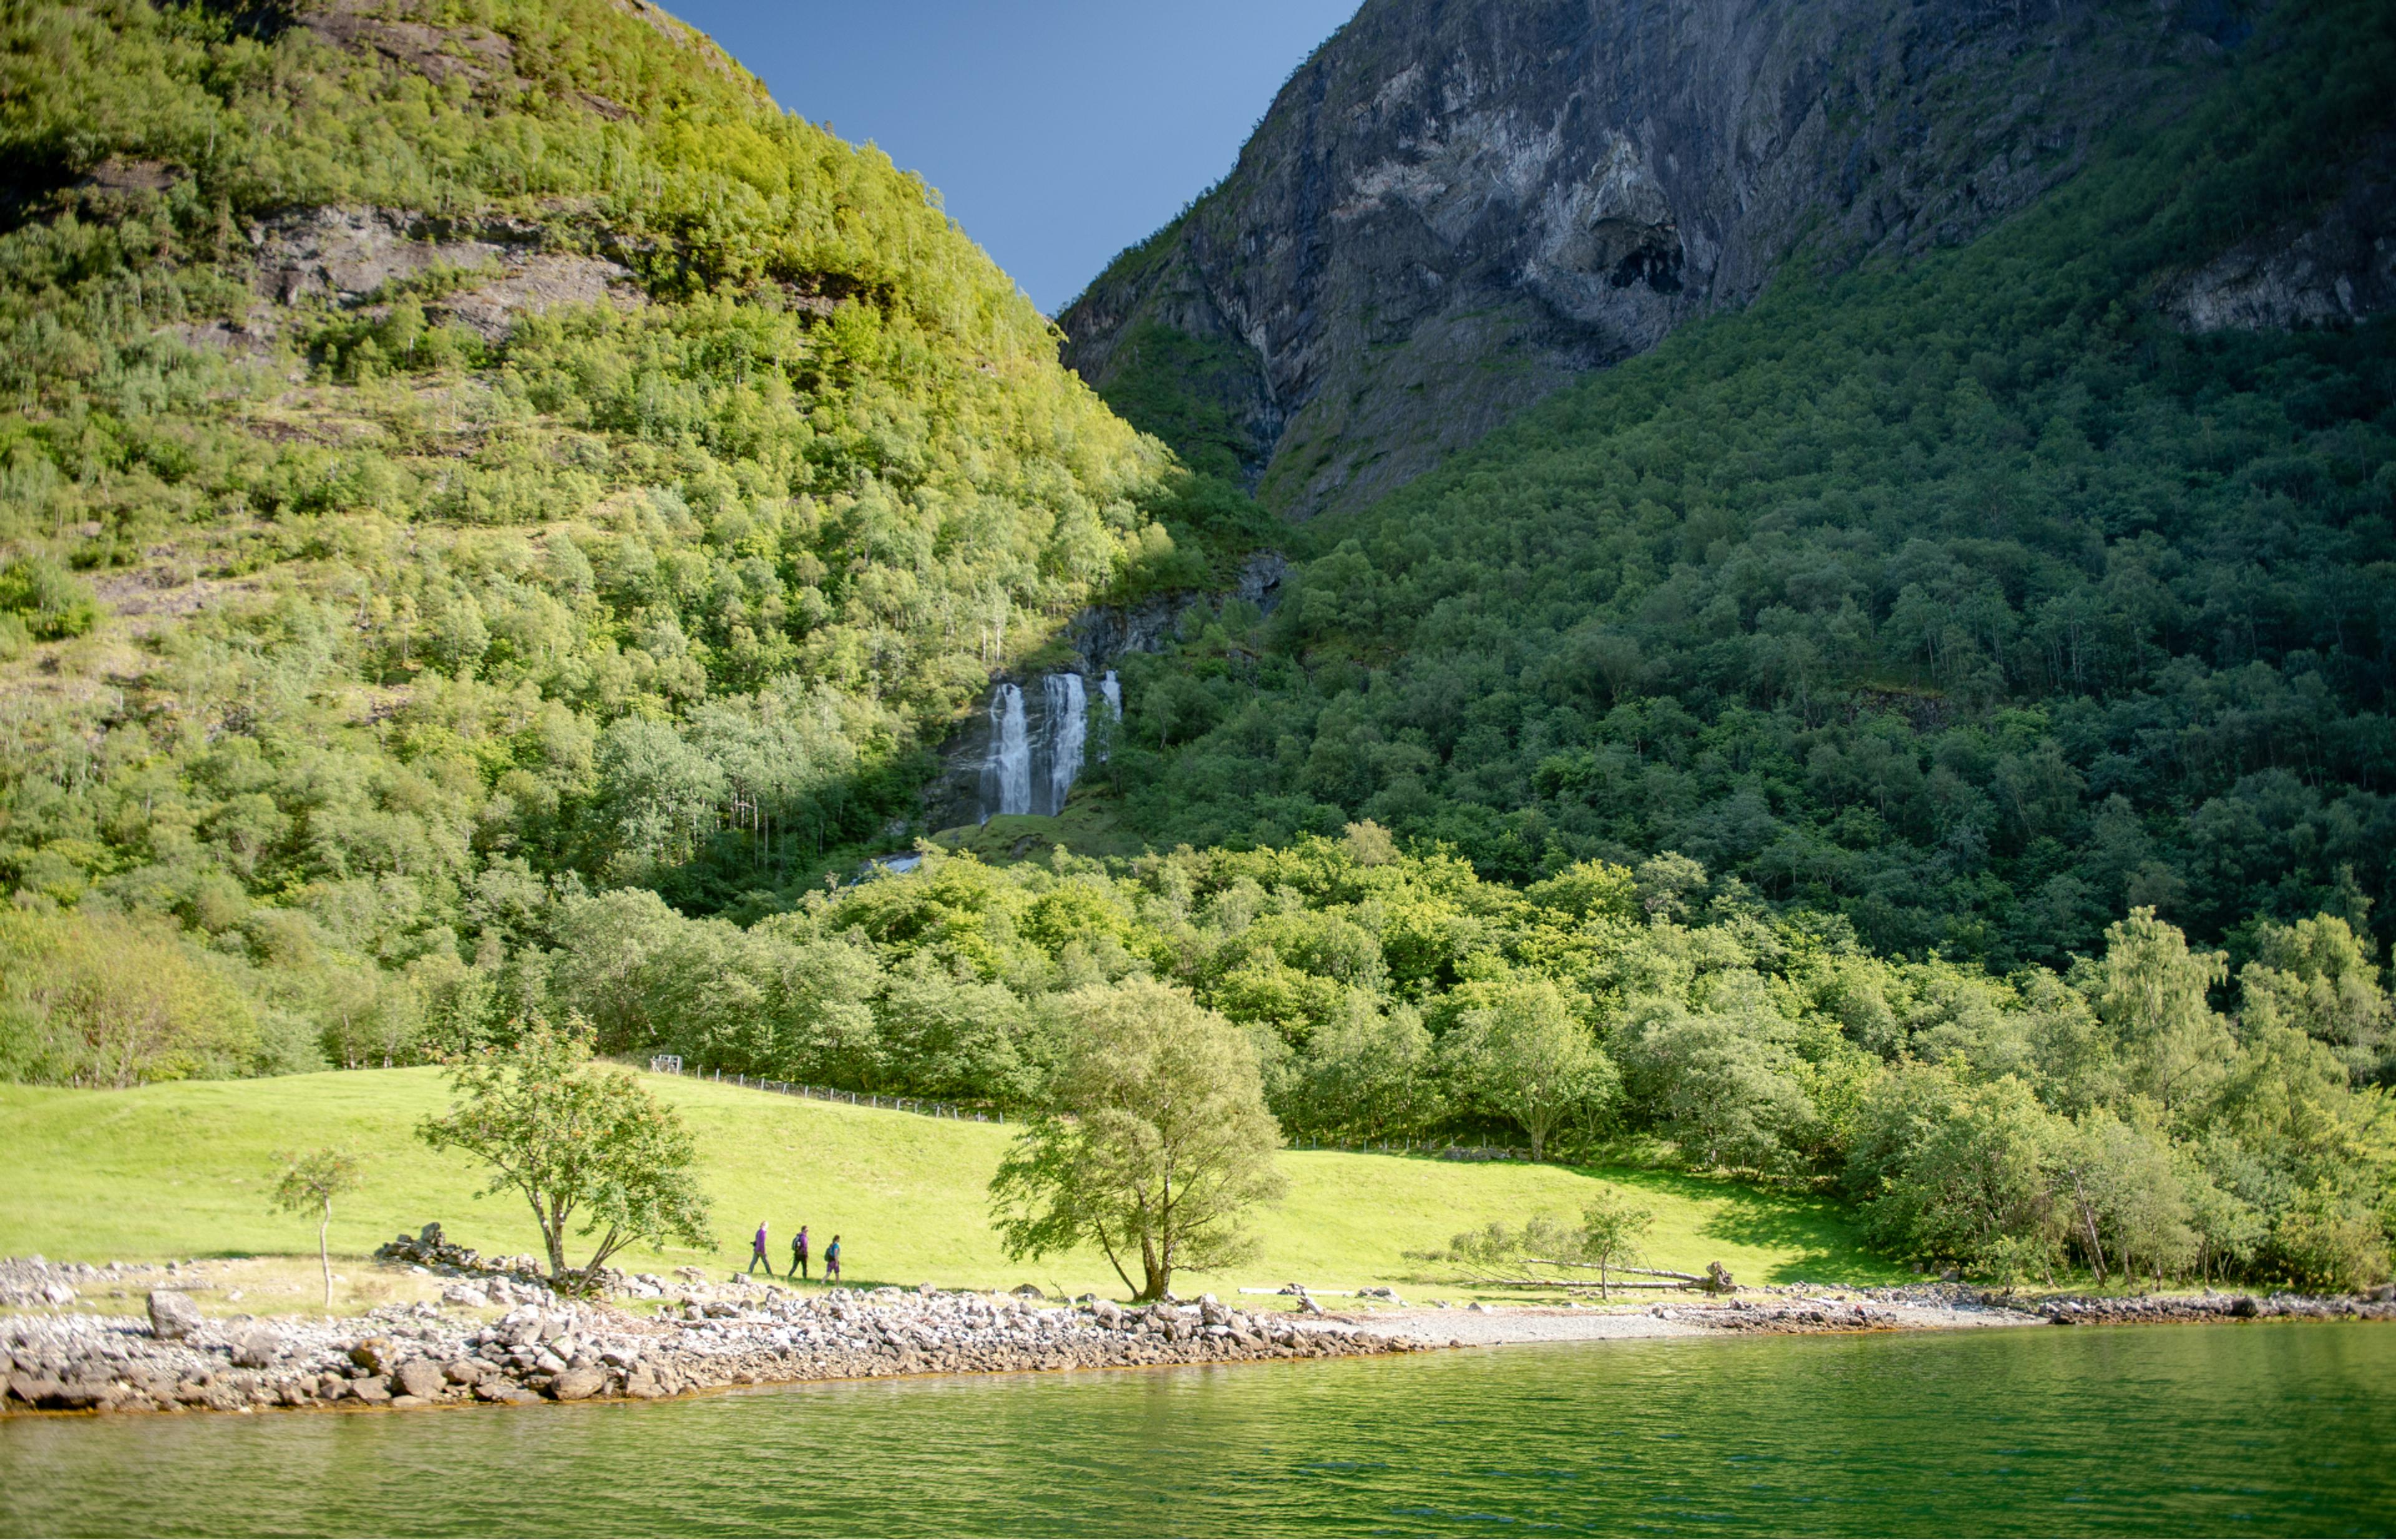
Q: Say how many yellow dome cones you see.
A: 0